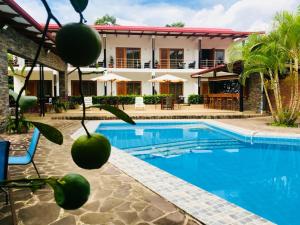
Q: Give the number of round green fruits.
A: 3